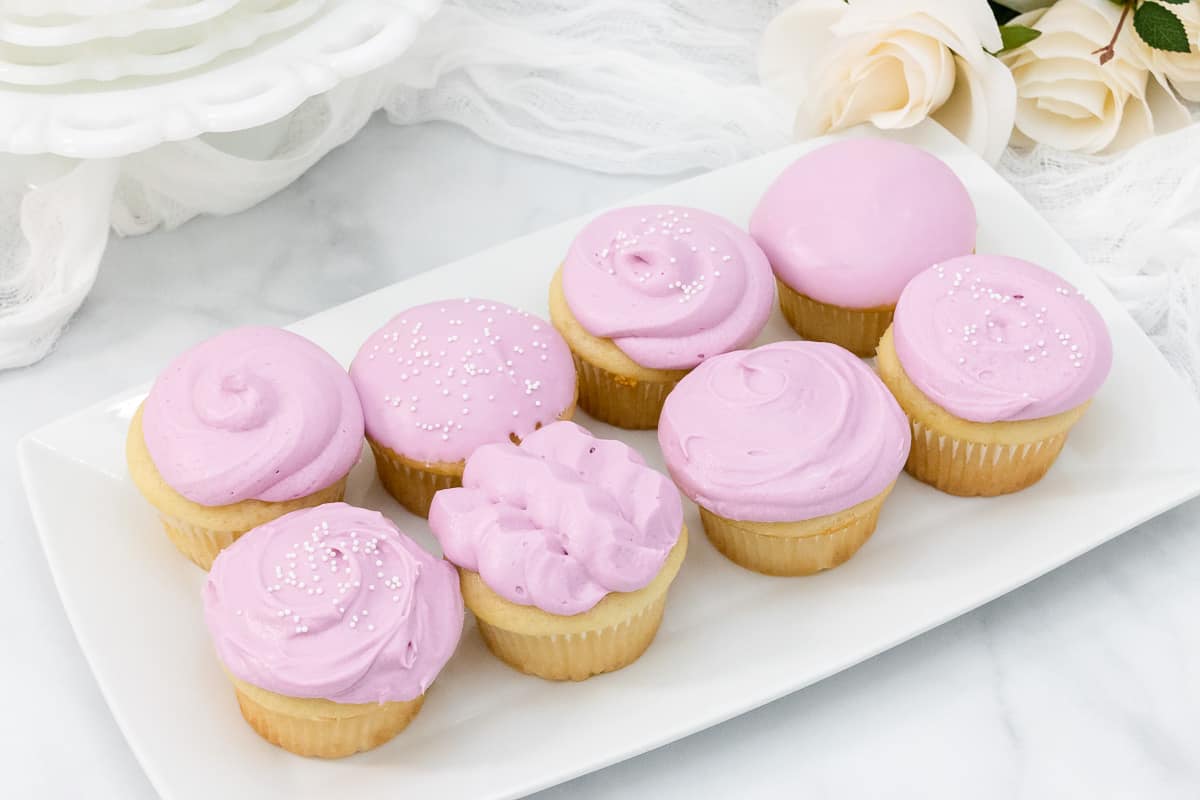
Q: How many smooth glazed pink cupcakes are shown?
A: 2